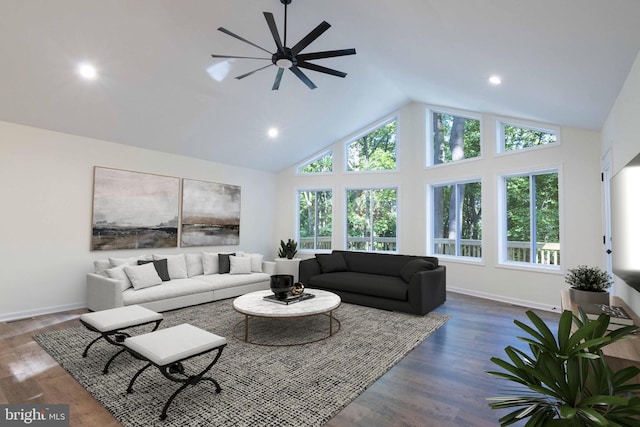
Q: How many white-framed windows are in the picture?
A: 8